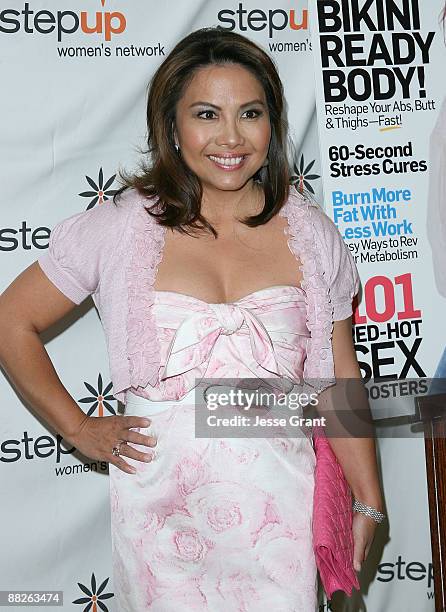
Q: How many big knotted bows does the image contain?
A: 1